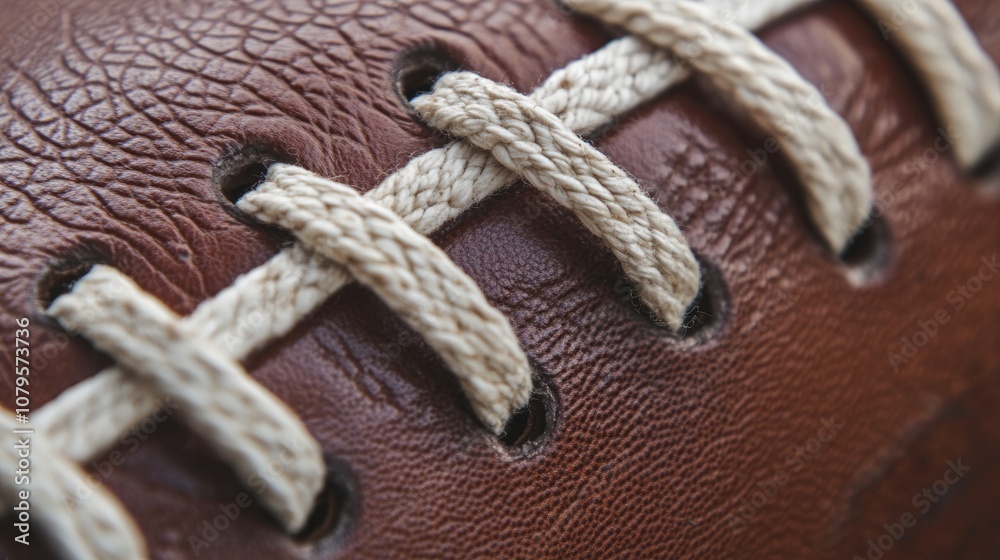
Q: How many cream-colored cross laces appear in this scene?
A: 6